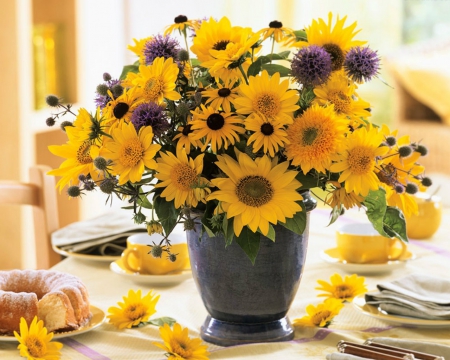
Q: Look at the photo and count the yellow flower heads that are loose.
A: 5